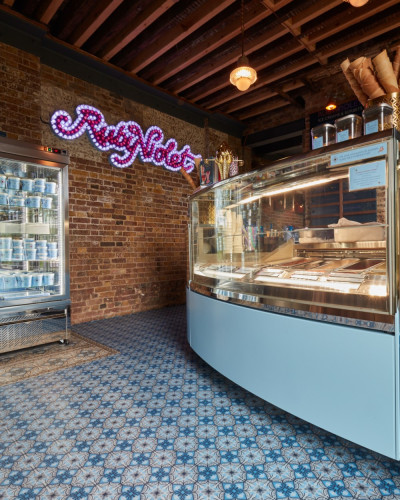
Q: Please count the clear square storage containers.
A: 3